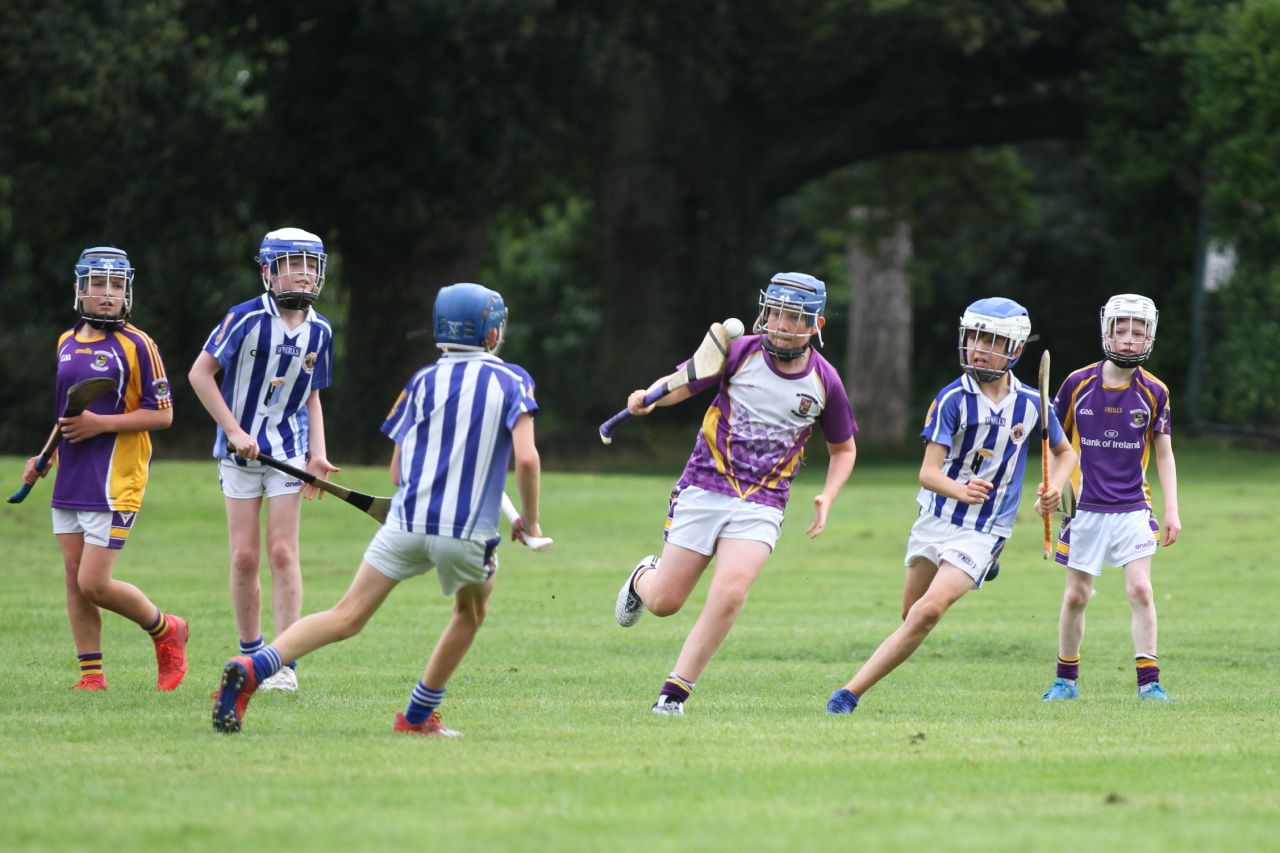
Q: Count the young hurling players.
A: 6